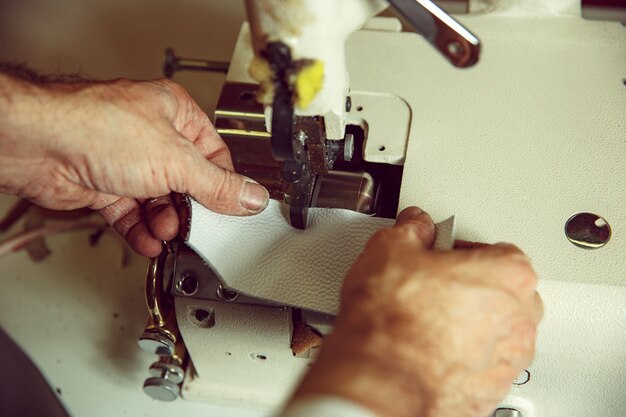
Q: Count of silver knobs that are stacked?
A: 3